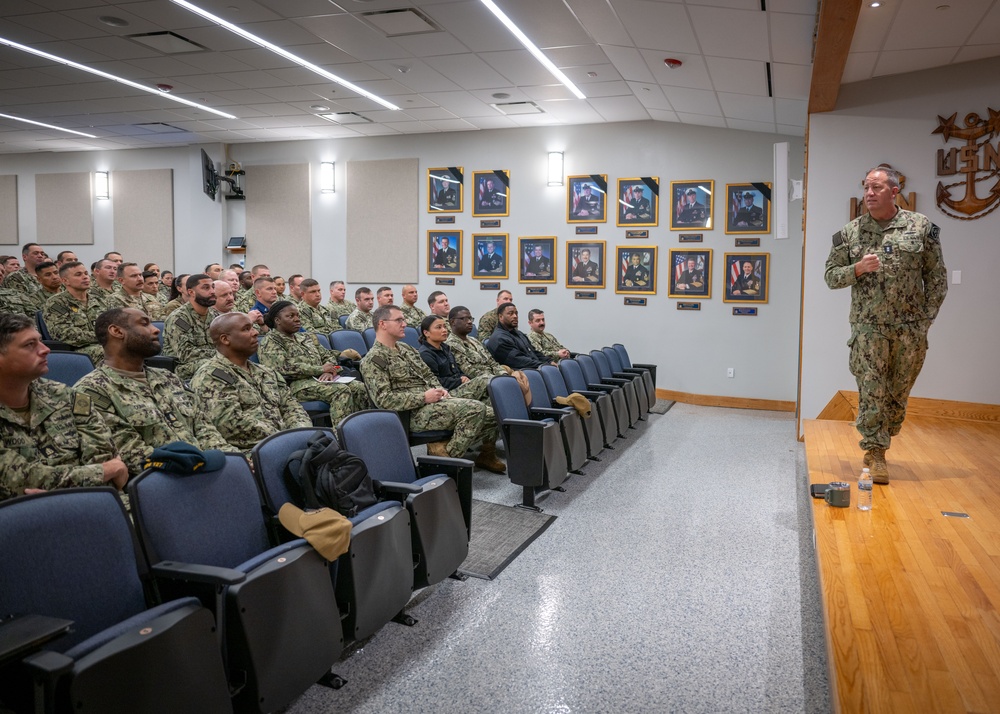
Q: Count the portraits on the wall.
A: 13